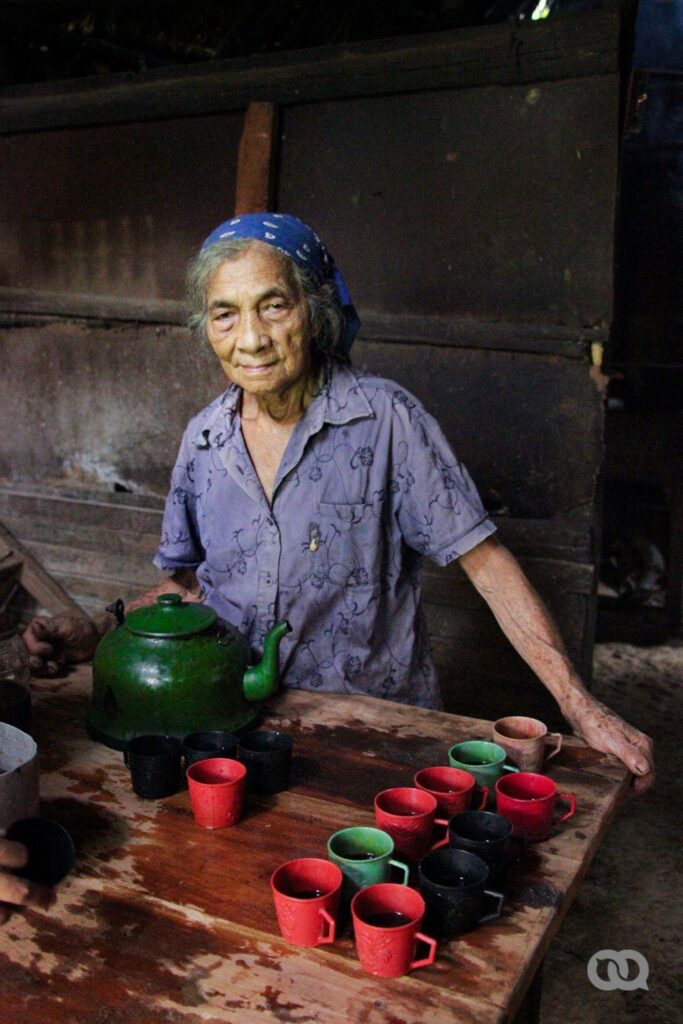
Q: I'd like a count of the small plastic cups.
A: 15